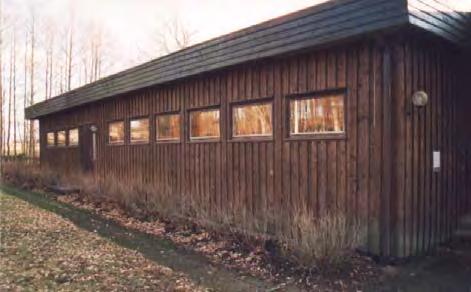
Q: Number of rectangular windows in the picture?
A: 9